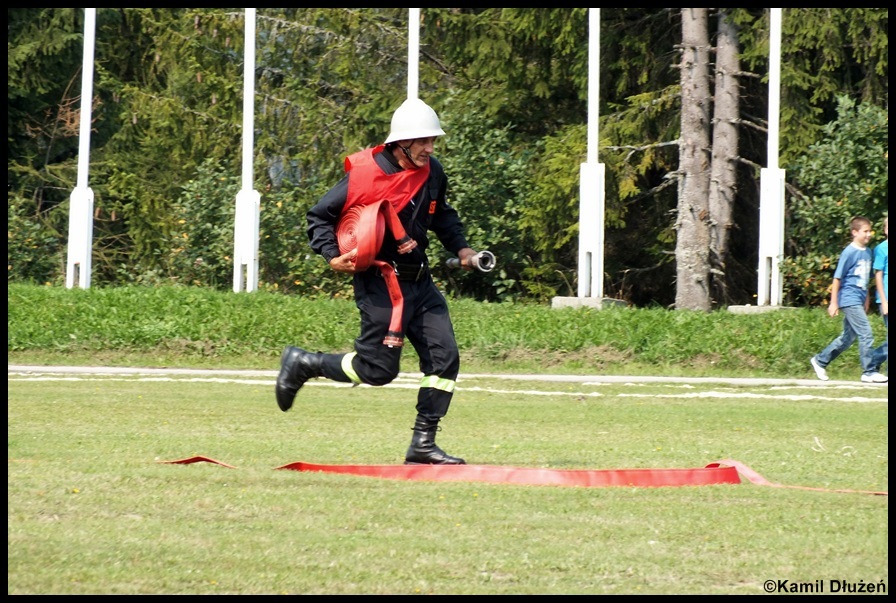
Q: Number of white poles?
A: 5